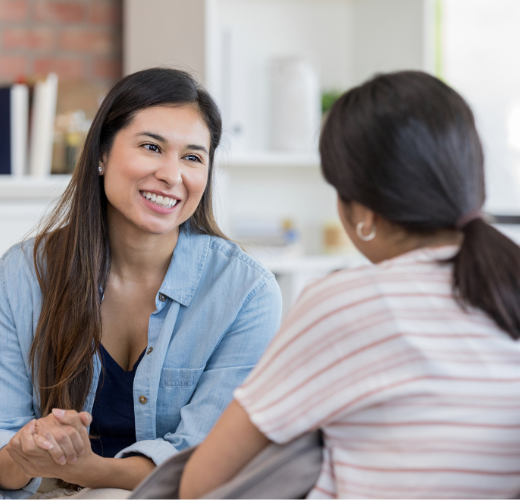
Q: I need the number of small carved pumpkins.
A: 0